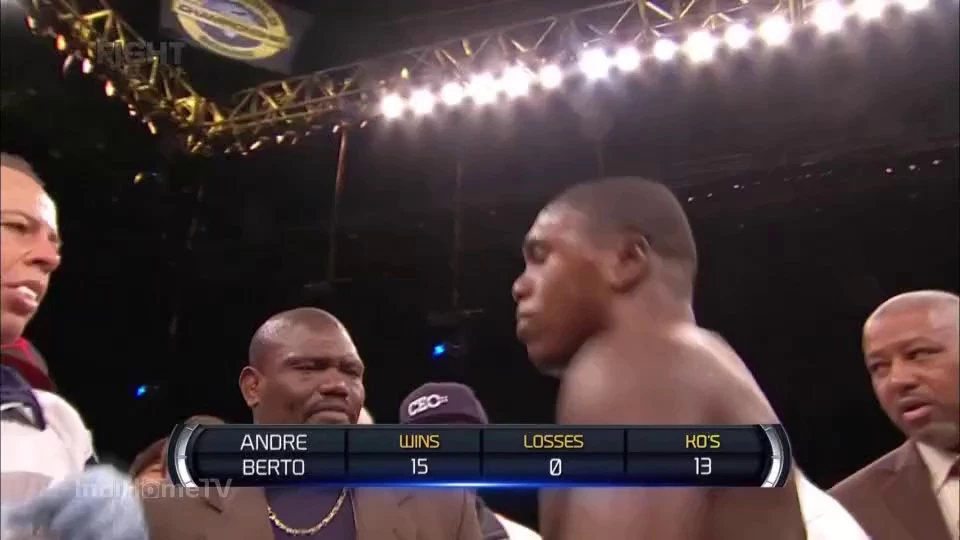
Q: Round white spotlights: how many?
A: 15